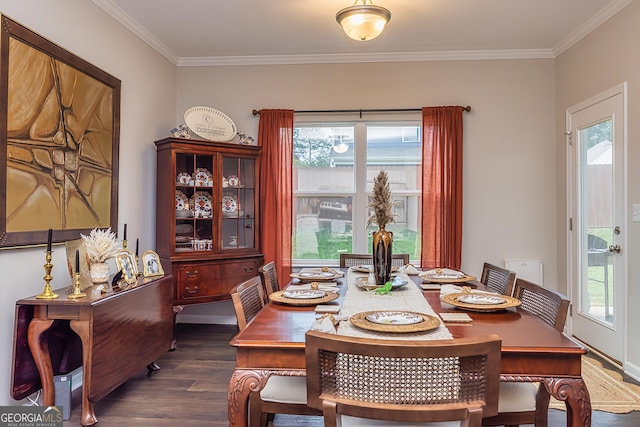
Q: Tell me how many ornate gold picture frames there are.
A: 3